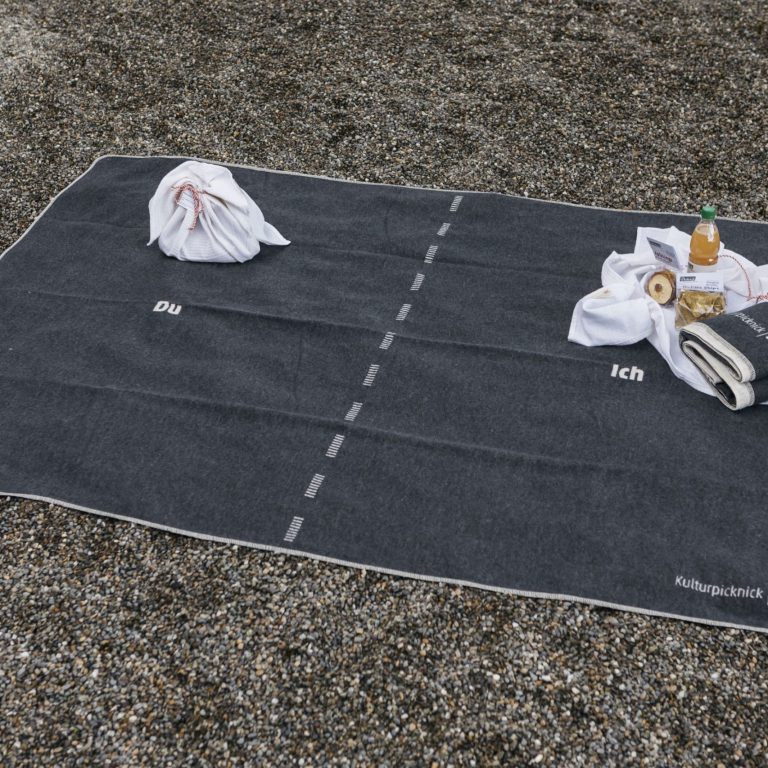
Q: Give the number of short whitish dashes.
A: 11